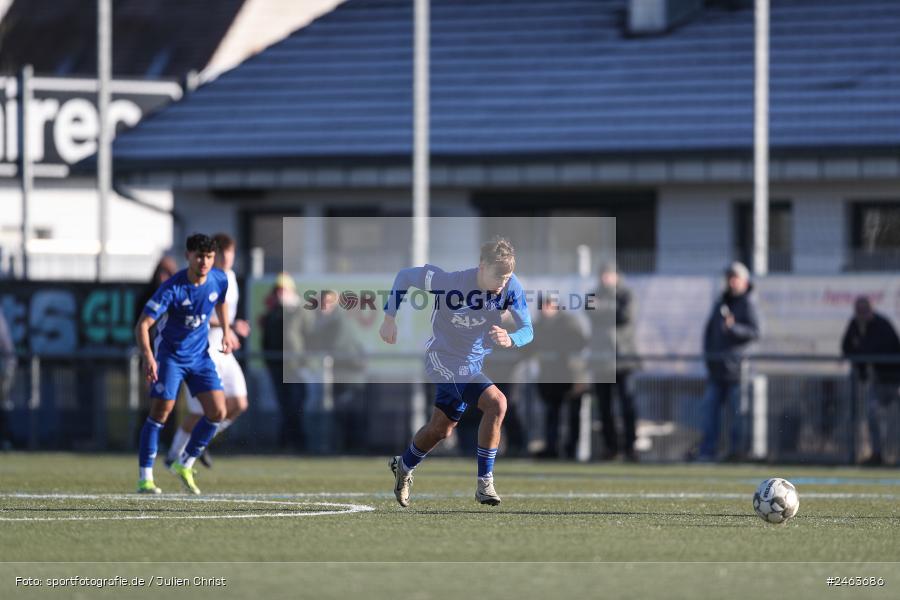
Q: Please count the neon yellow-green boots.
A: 2